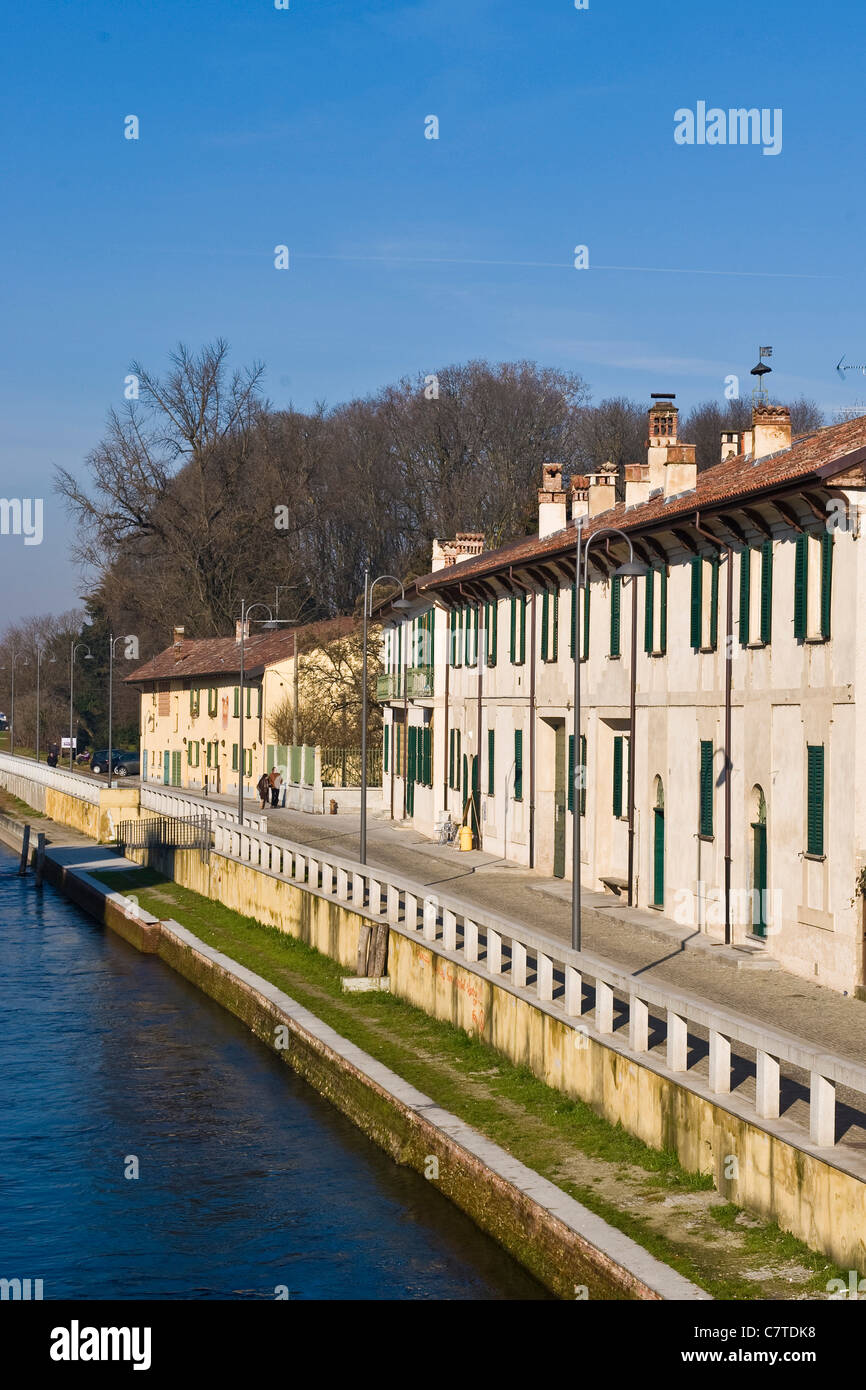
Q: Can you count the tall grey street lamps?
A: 7